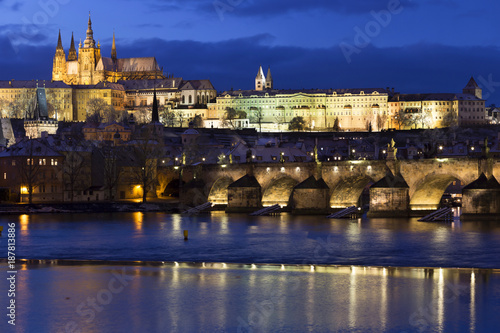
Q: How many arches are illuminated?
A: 4